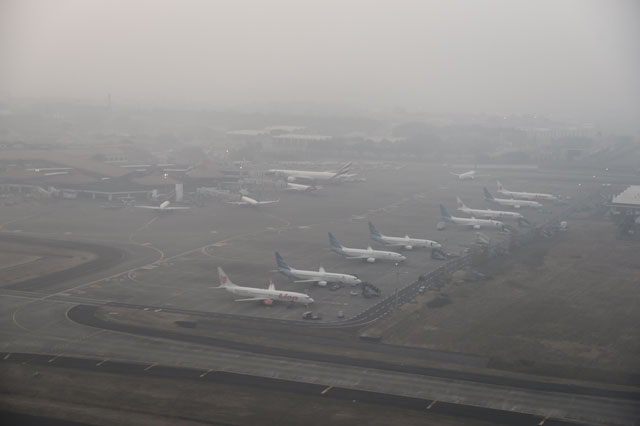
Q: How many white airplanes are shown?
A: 13